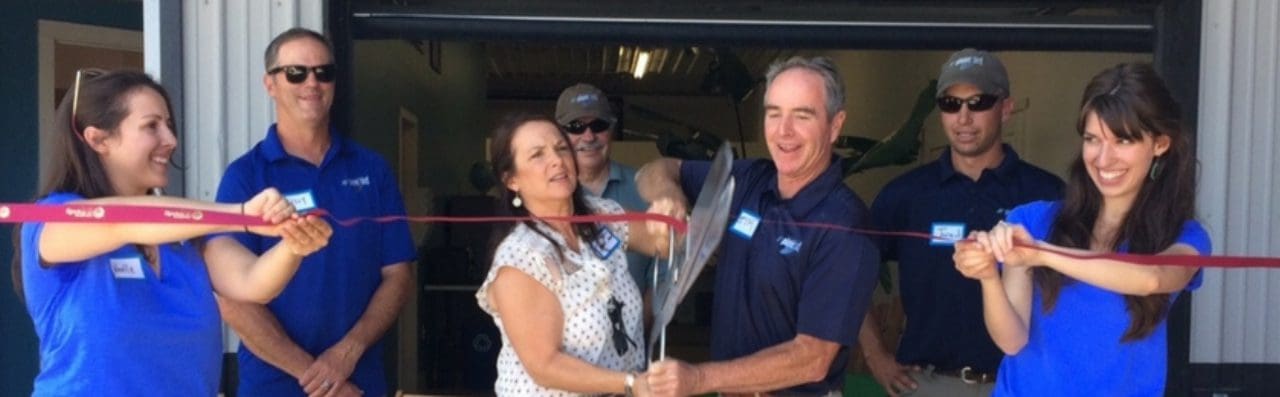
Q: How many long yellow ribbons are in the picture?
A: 0